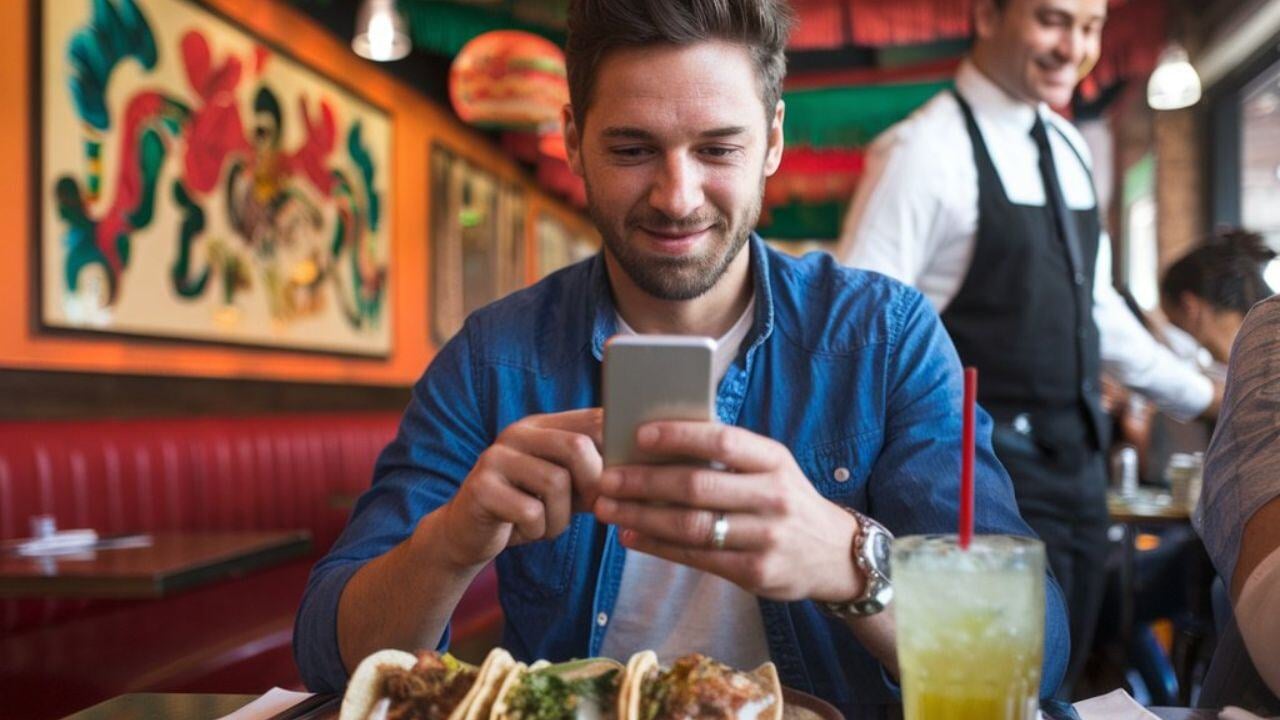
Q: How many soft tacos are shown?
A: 3